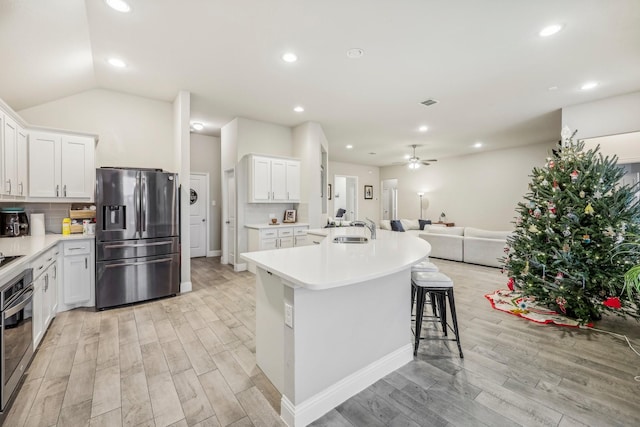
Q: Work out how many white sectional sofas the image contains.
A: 1